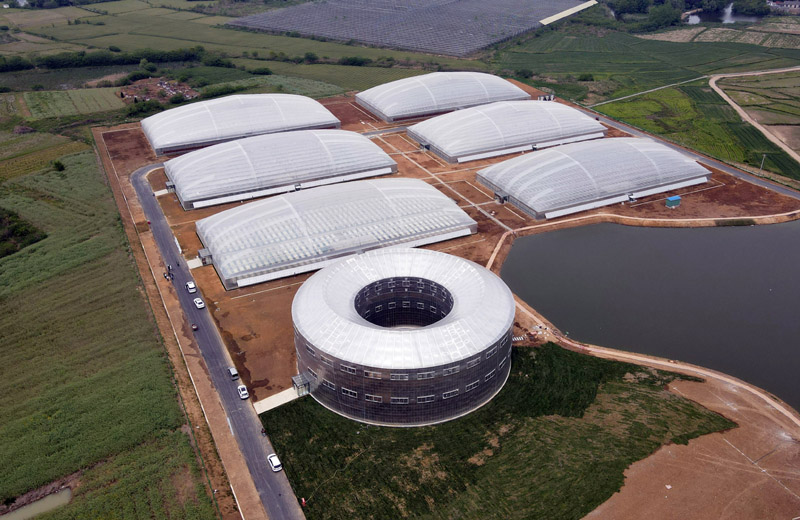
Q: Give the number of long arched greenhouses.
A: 6